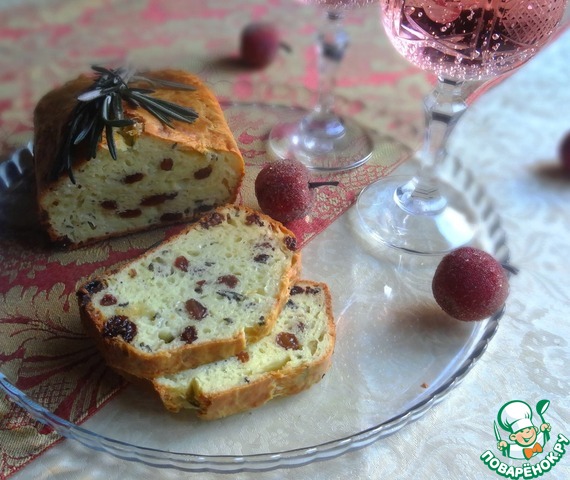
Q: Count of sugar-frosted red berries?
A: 4